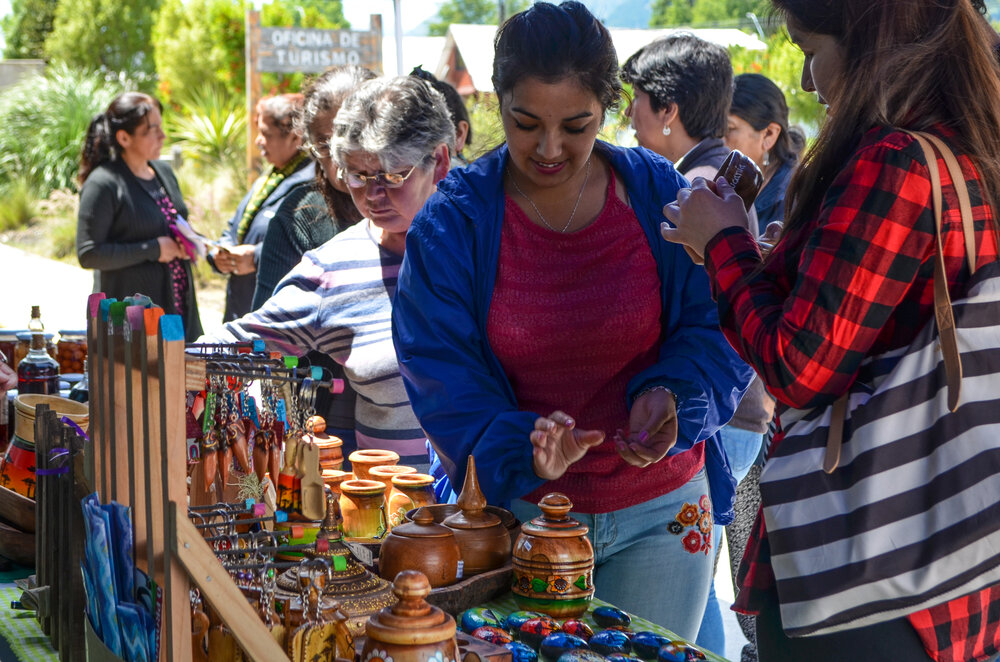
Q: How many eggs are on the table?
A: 14